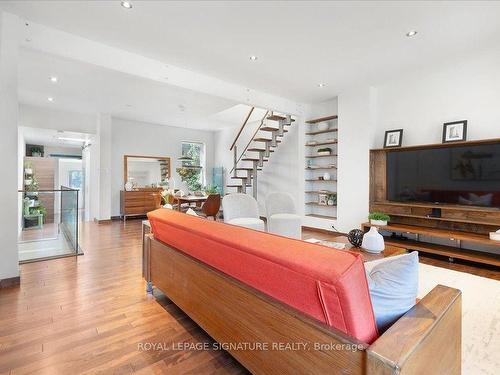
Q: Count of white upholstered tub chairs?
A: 2